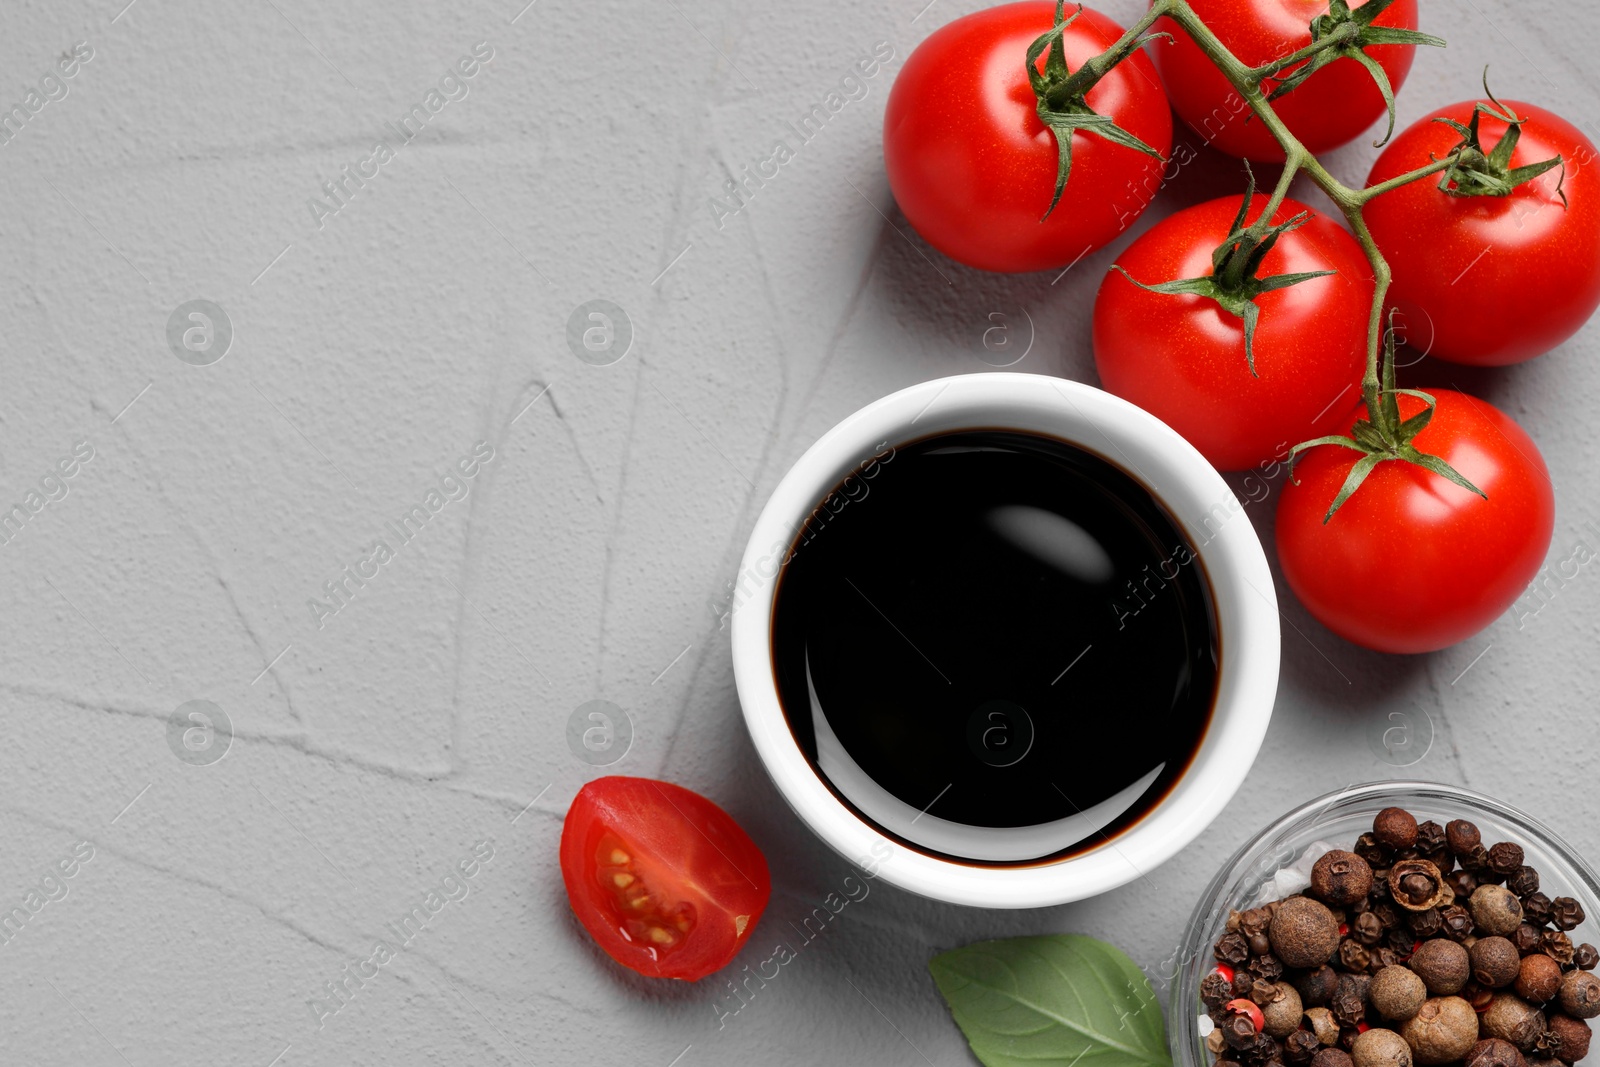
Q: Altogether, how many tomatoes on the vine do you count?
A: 5